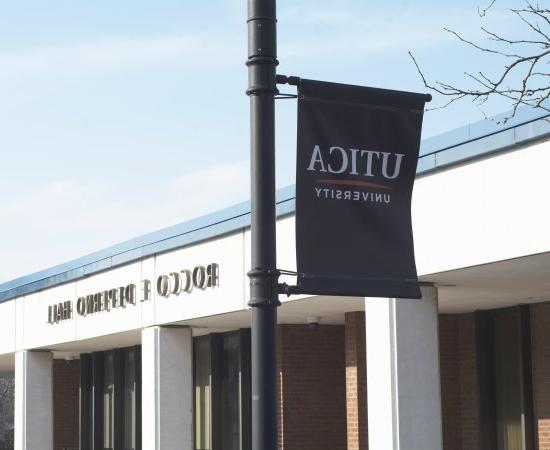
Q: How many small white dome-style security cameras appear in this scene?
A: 2